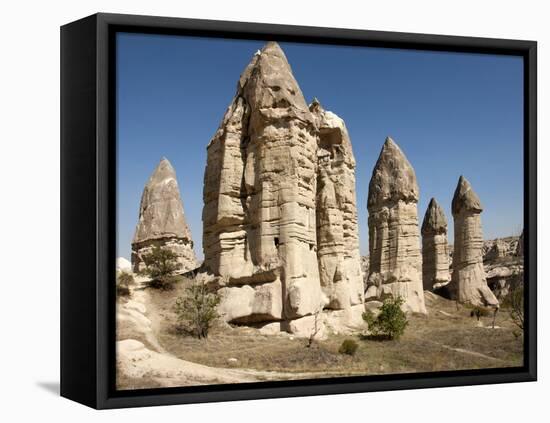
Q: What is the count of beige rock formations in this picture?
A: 5